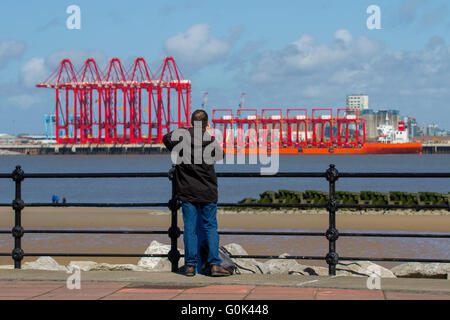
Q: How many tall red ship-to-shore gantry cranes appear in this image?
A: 5